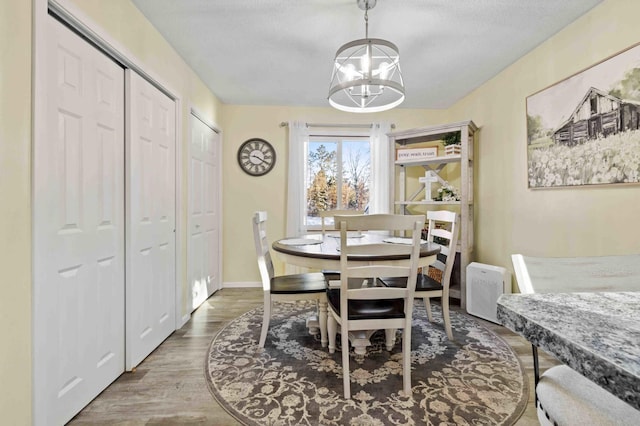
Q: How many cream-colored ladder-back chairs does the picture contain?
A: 4